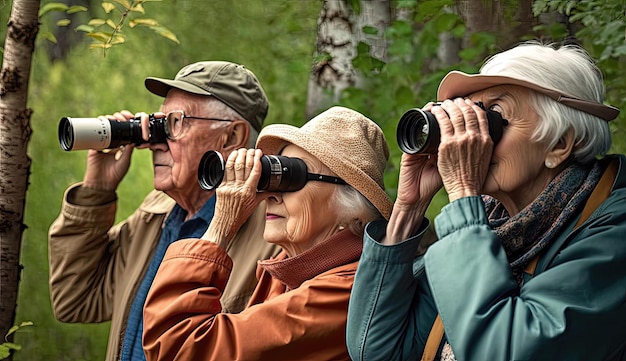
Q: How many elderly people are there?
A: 3